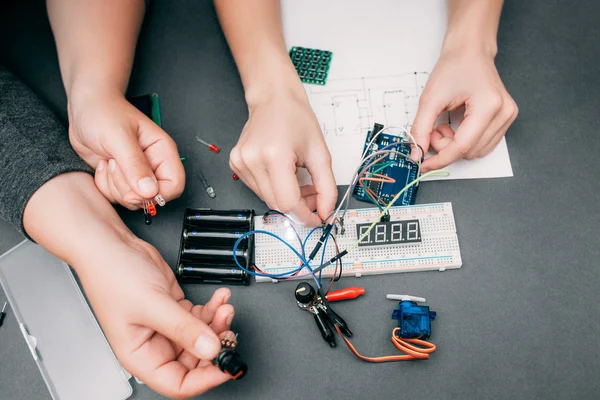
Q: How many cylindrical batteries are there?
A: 4